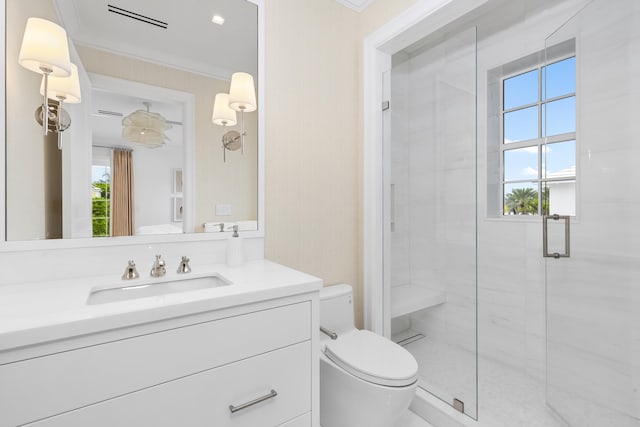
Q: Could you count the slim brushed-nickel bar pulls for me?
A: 1